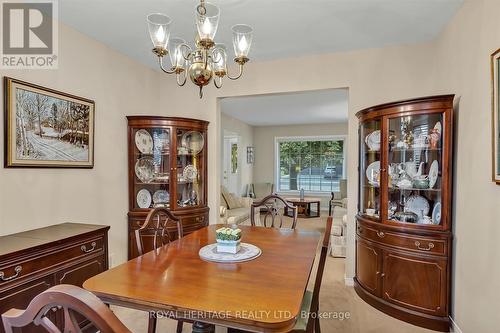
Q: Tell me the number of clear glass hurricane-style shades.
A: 5